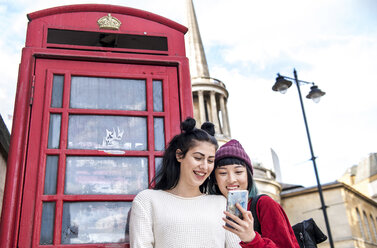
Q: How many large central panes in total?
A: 4